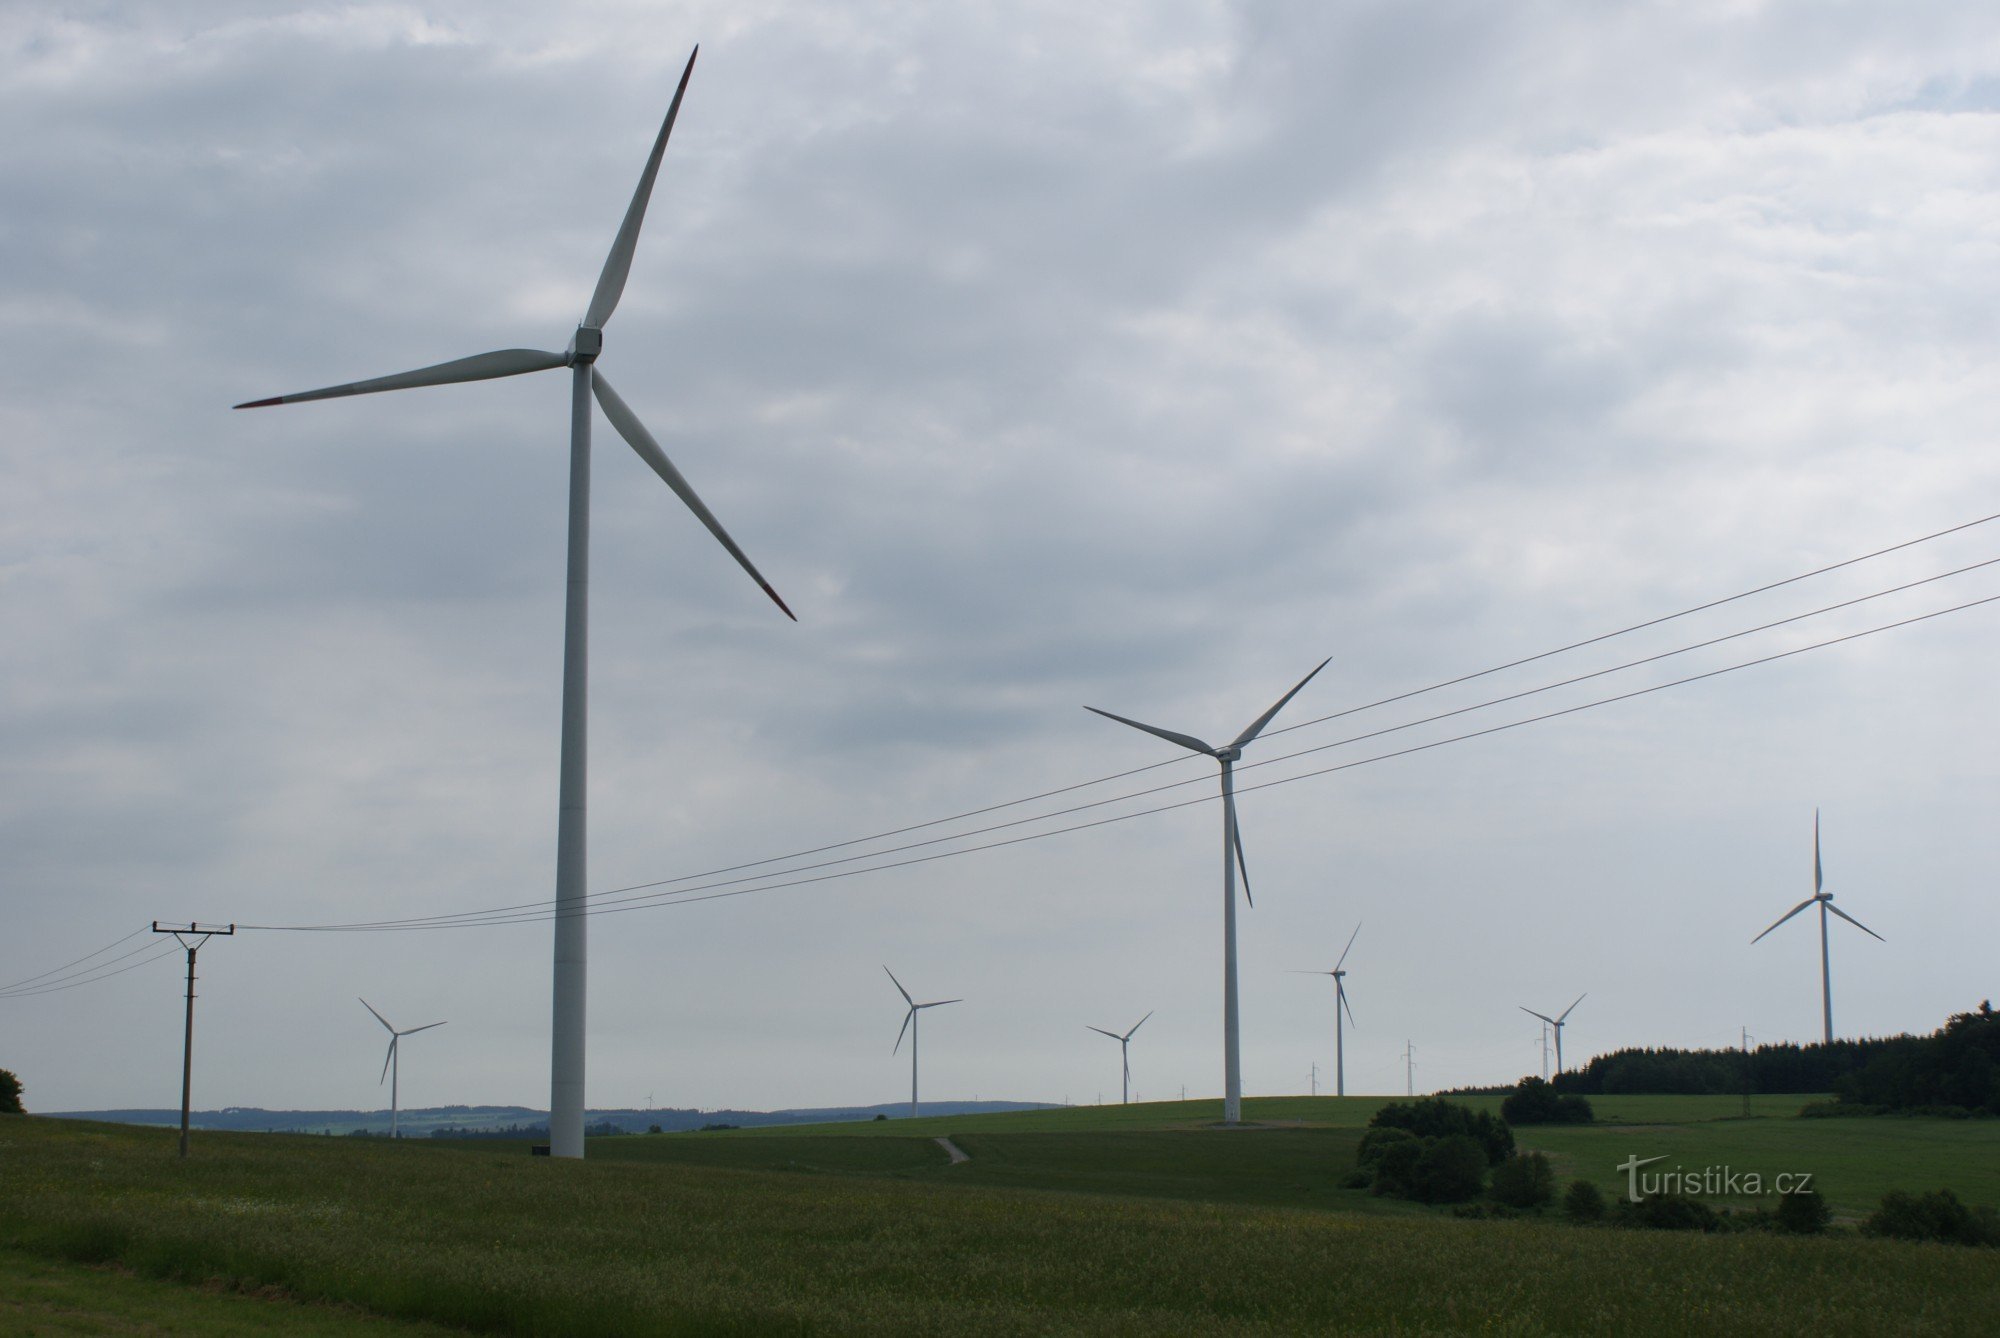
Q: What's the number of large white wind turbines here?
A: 8